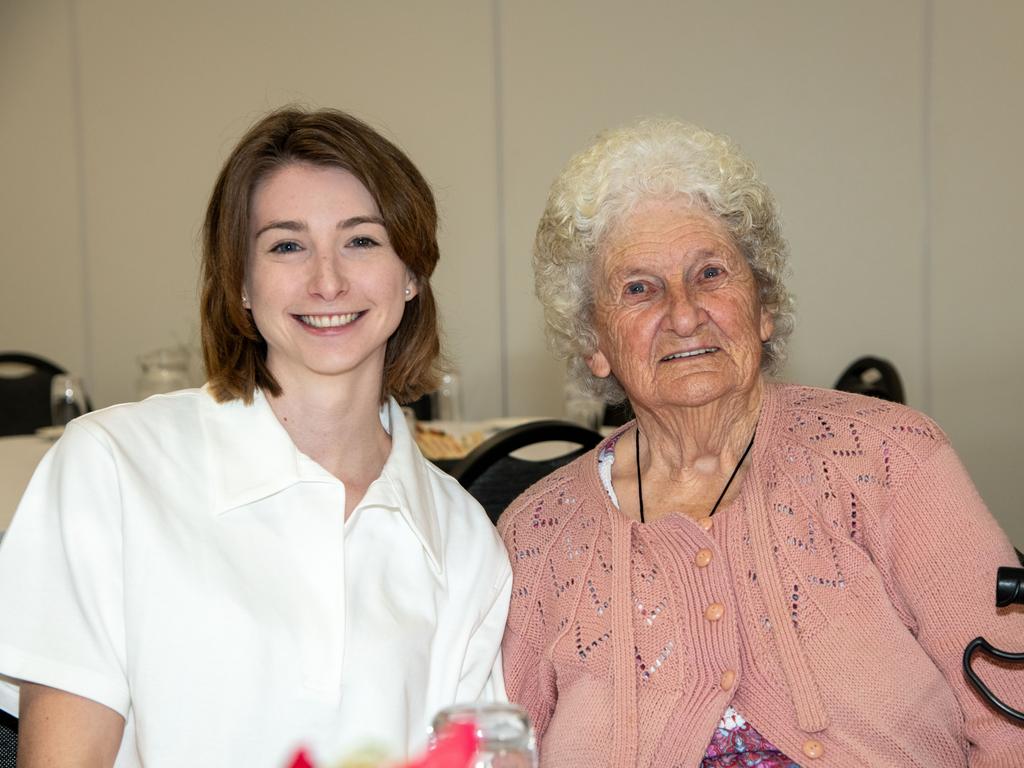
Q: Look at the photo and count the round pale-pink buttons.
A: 5